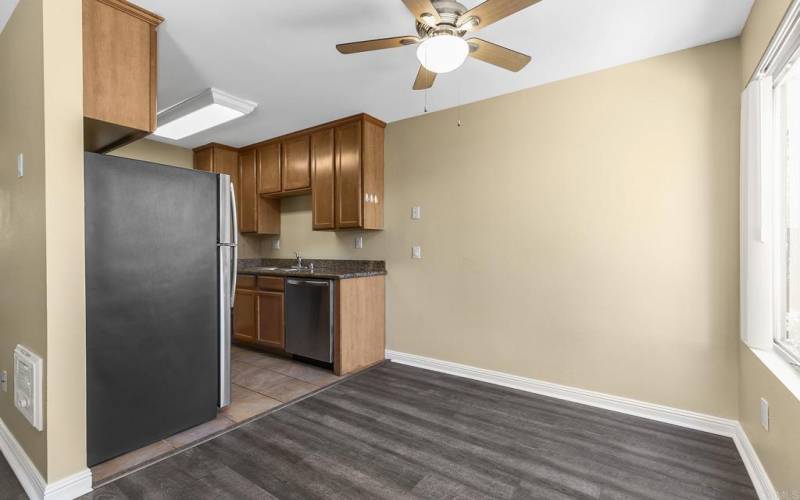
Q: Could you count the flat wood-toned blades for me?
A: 5